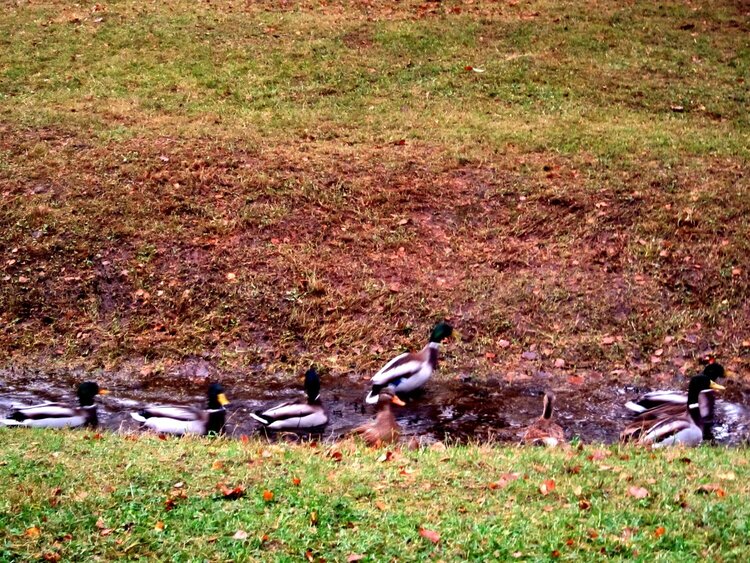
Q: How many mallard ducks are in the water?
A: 8